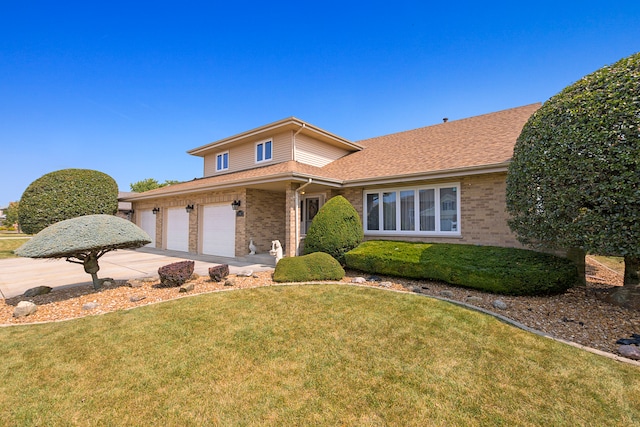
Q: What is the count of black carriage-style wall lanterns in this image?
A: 3